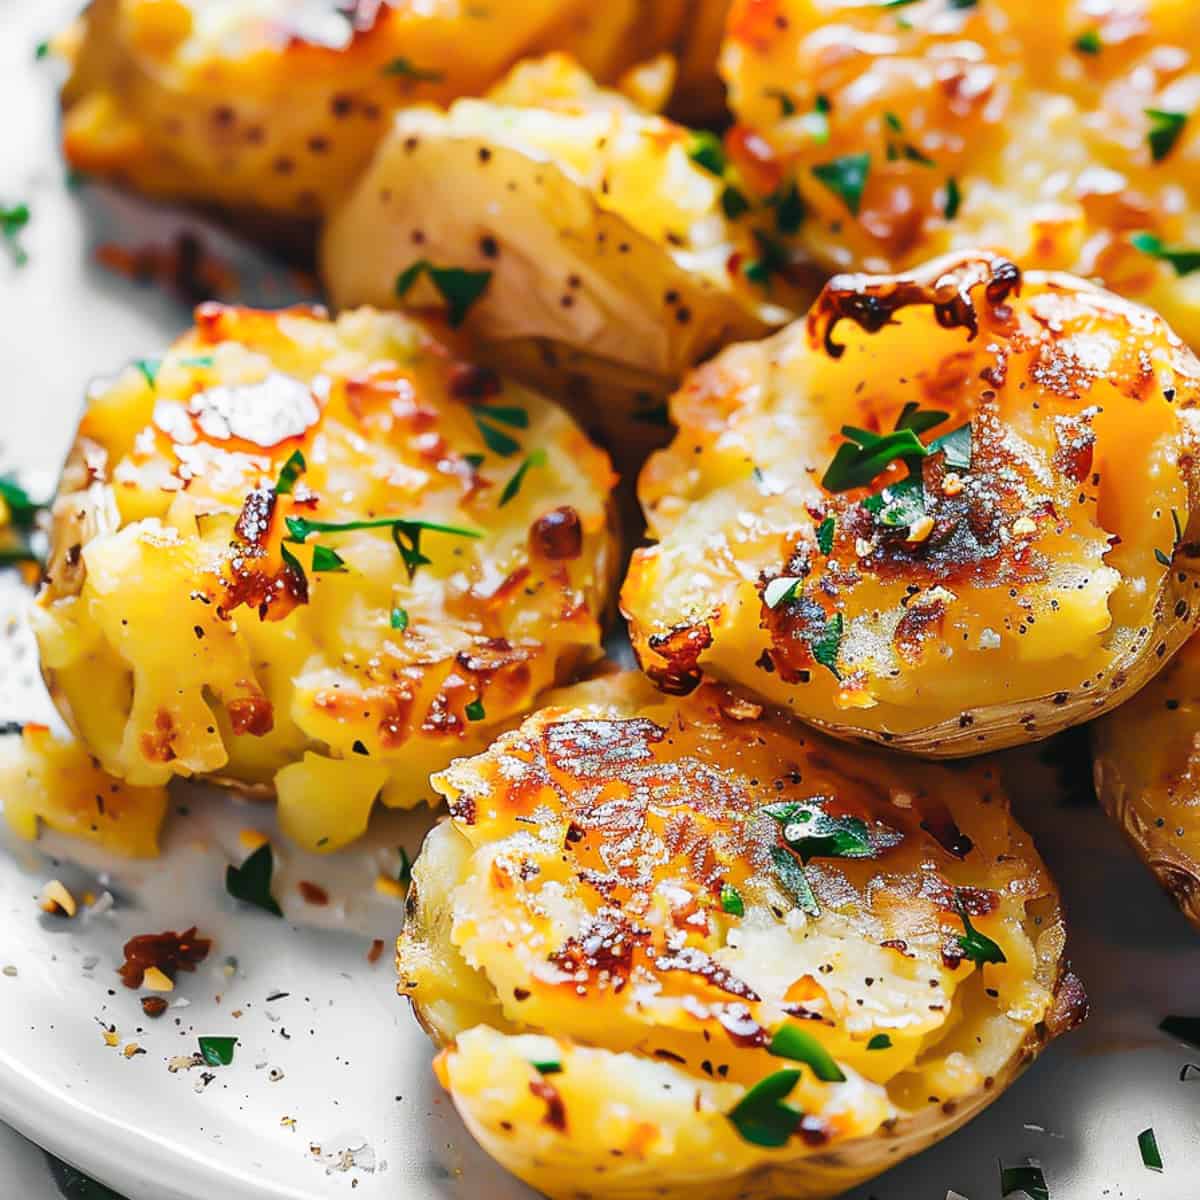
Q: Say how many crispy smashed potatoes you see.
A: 7